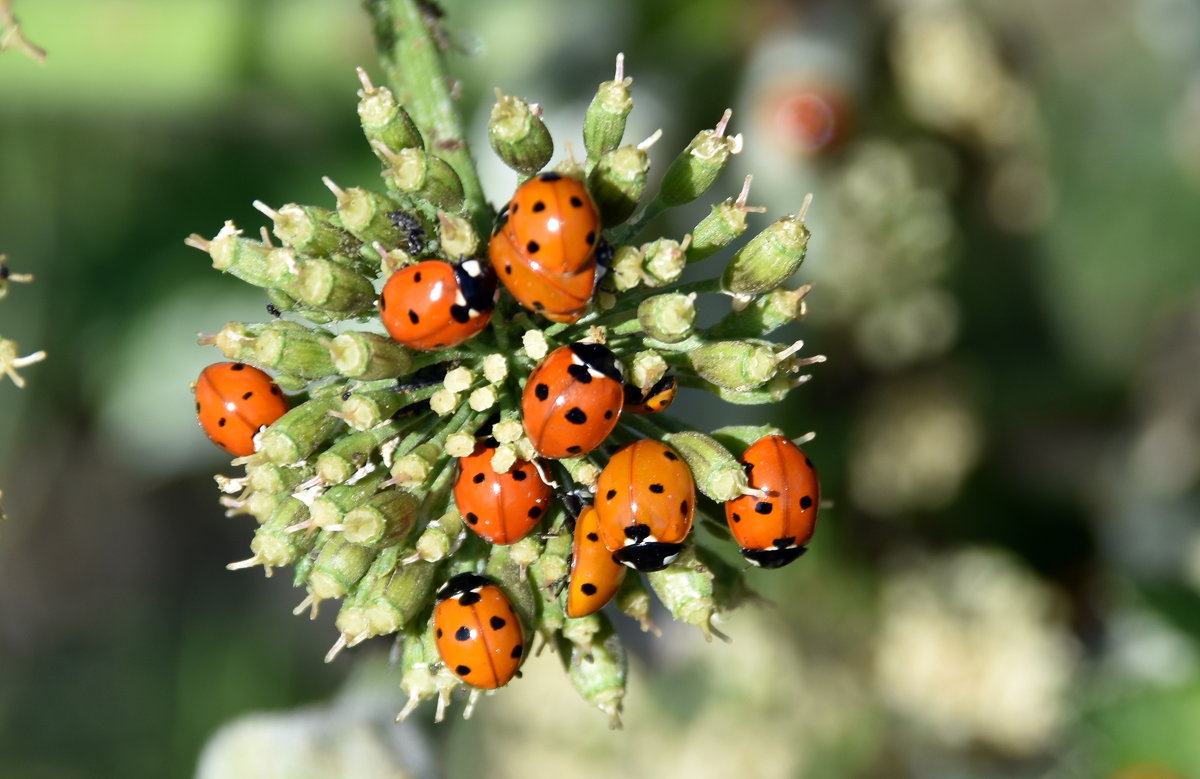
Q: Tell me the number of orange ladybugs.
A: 11